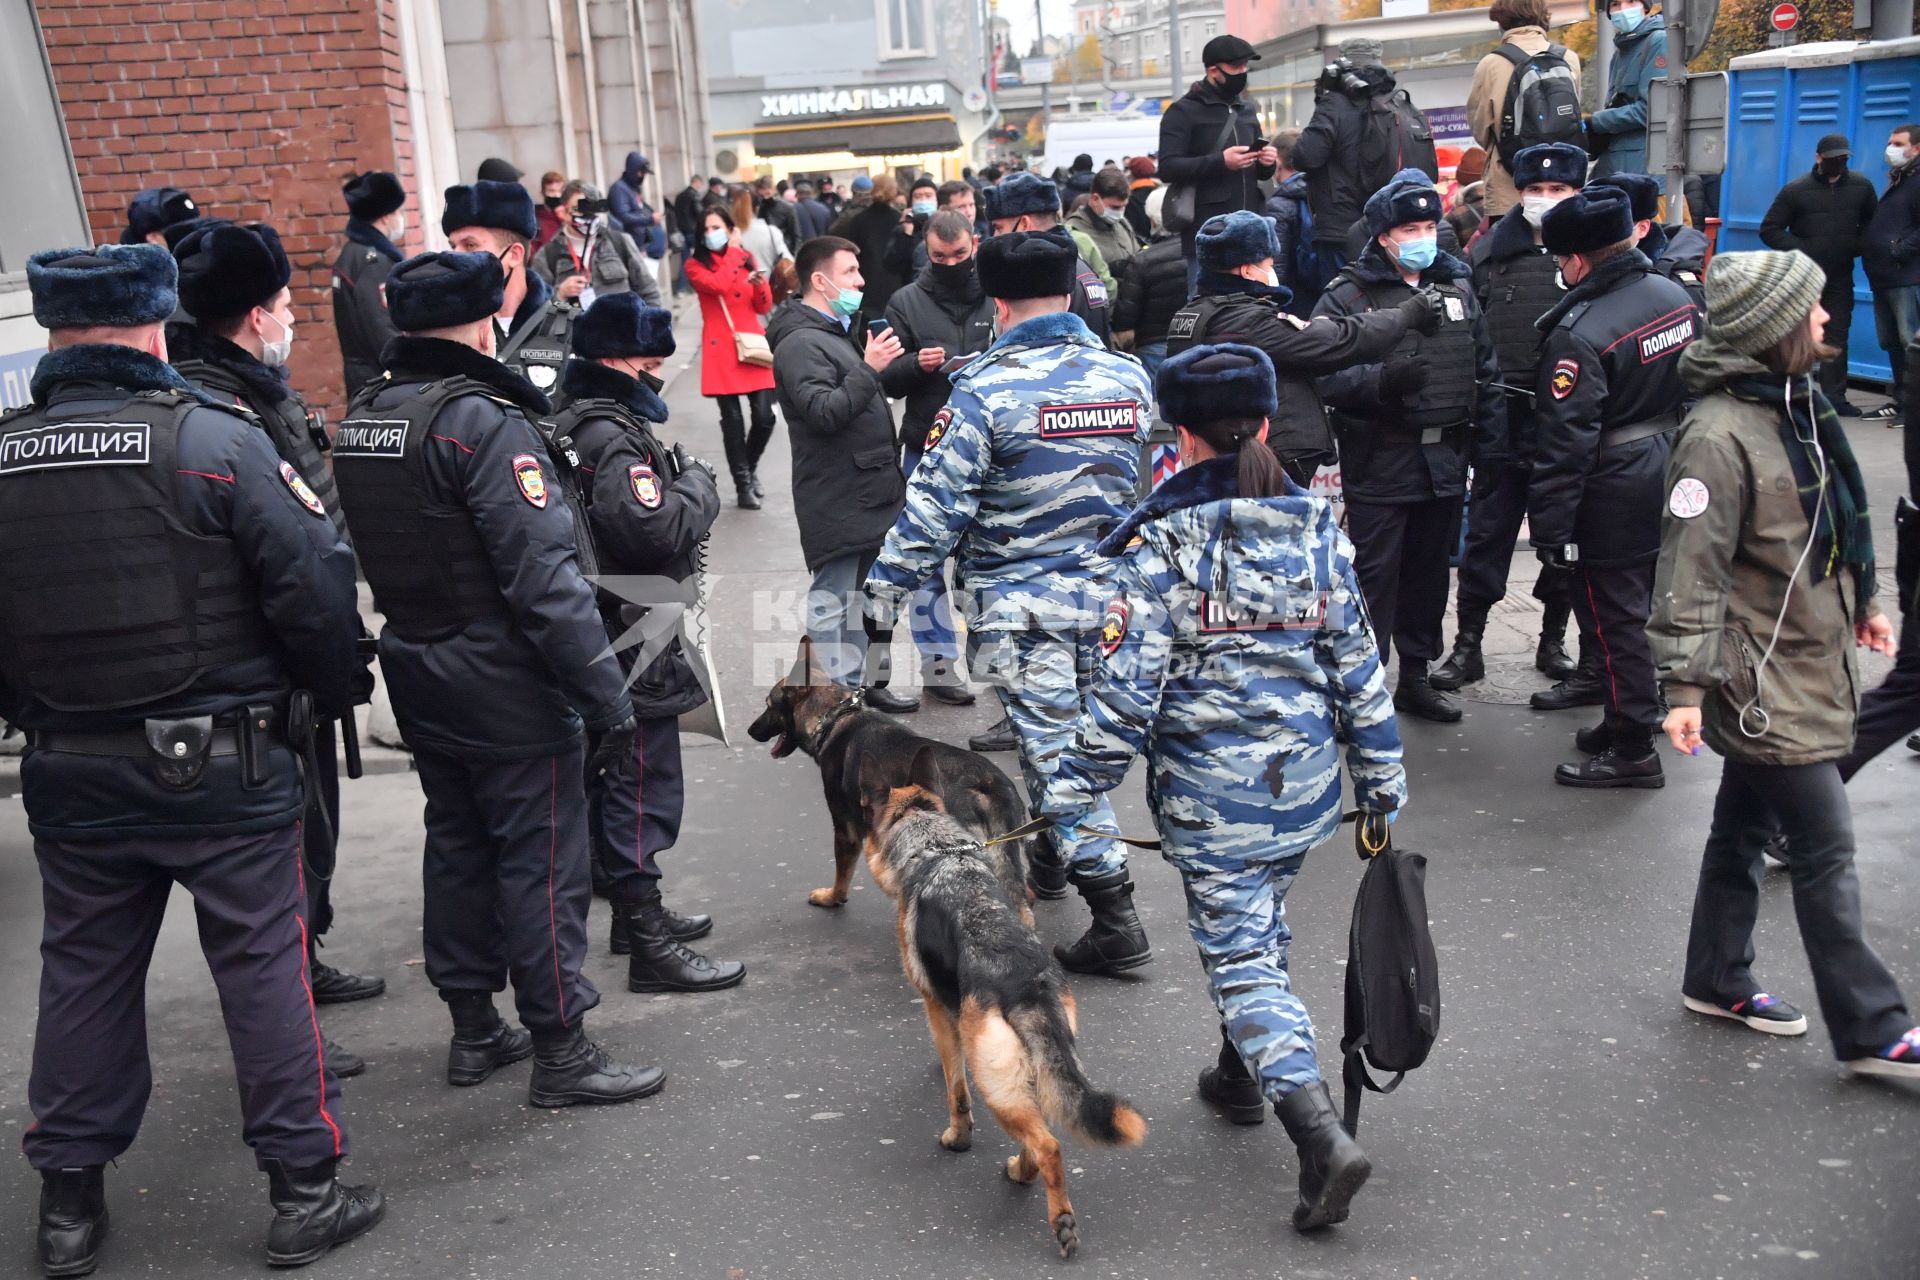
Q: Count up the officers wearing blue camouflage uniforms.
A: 2